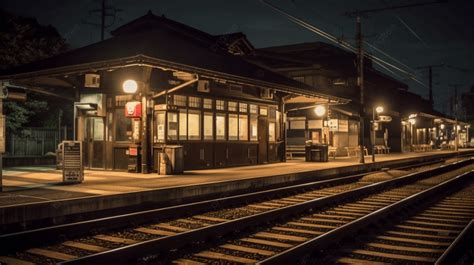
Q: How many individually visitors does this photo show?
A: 0